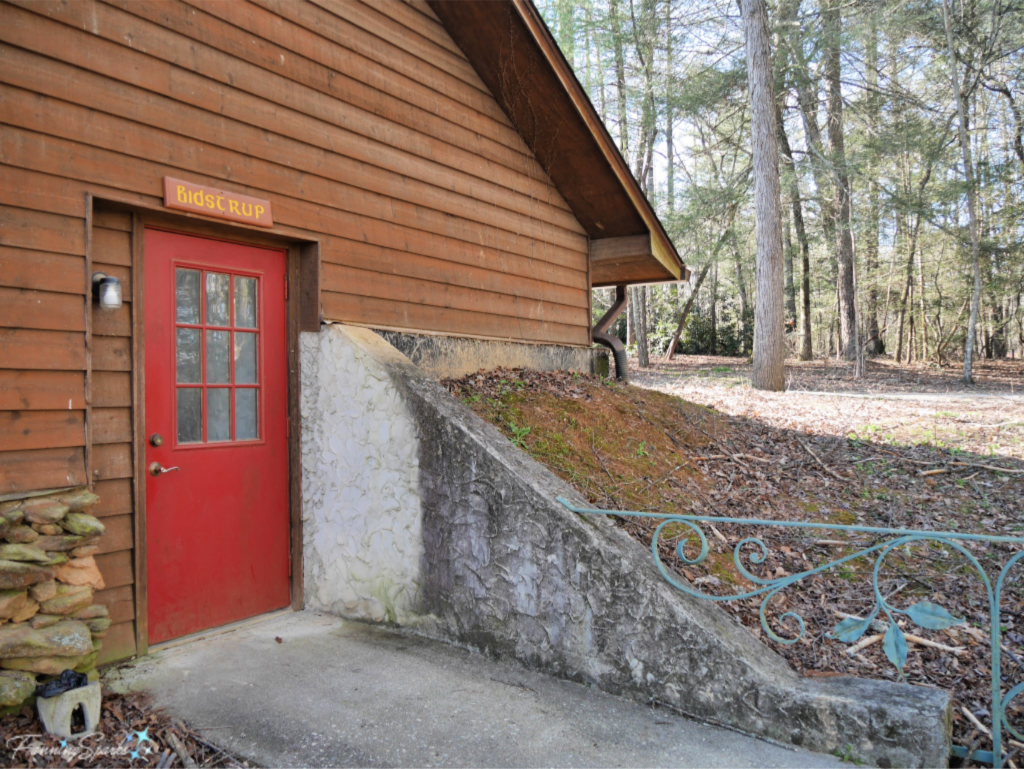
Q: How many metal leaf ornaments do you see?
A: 3